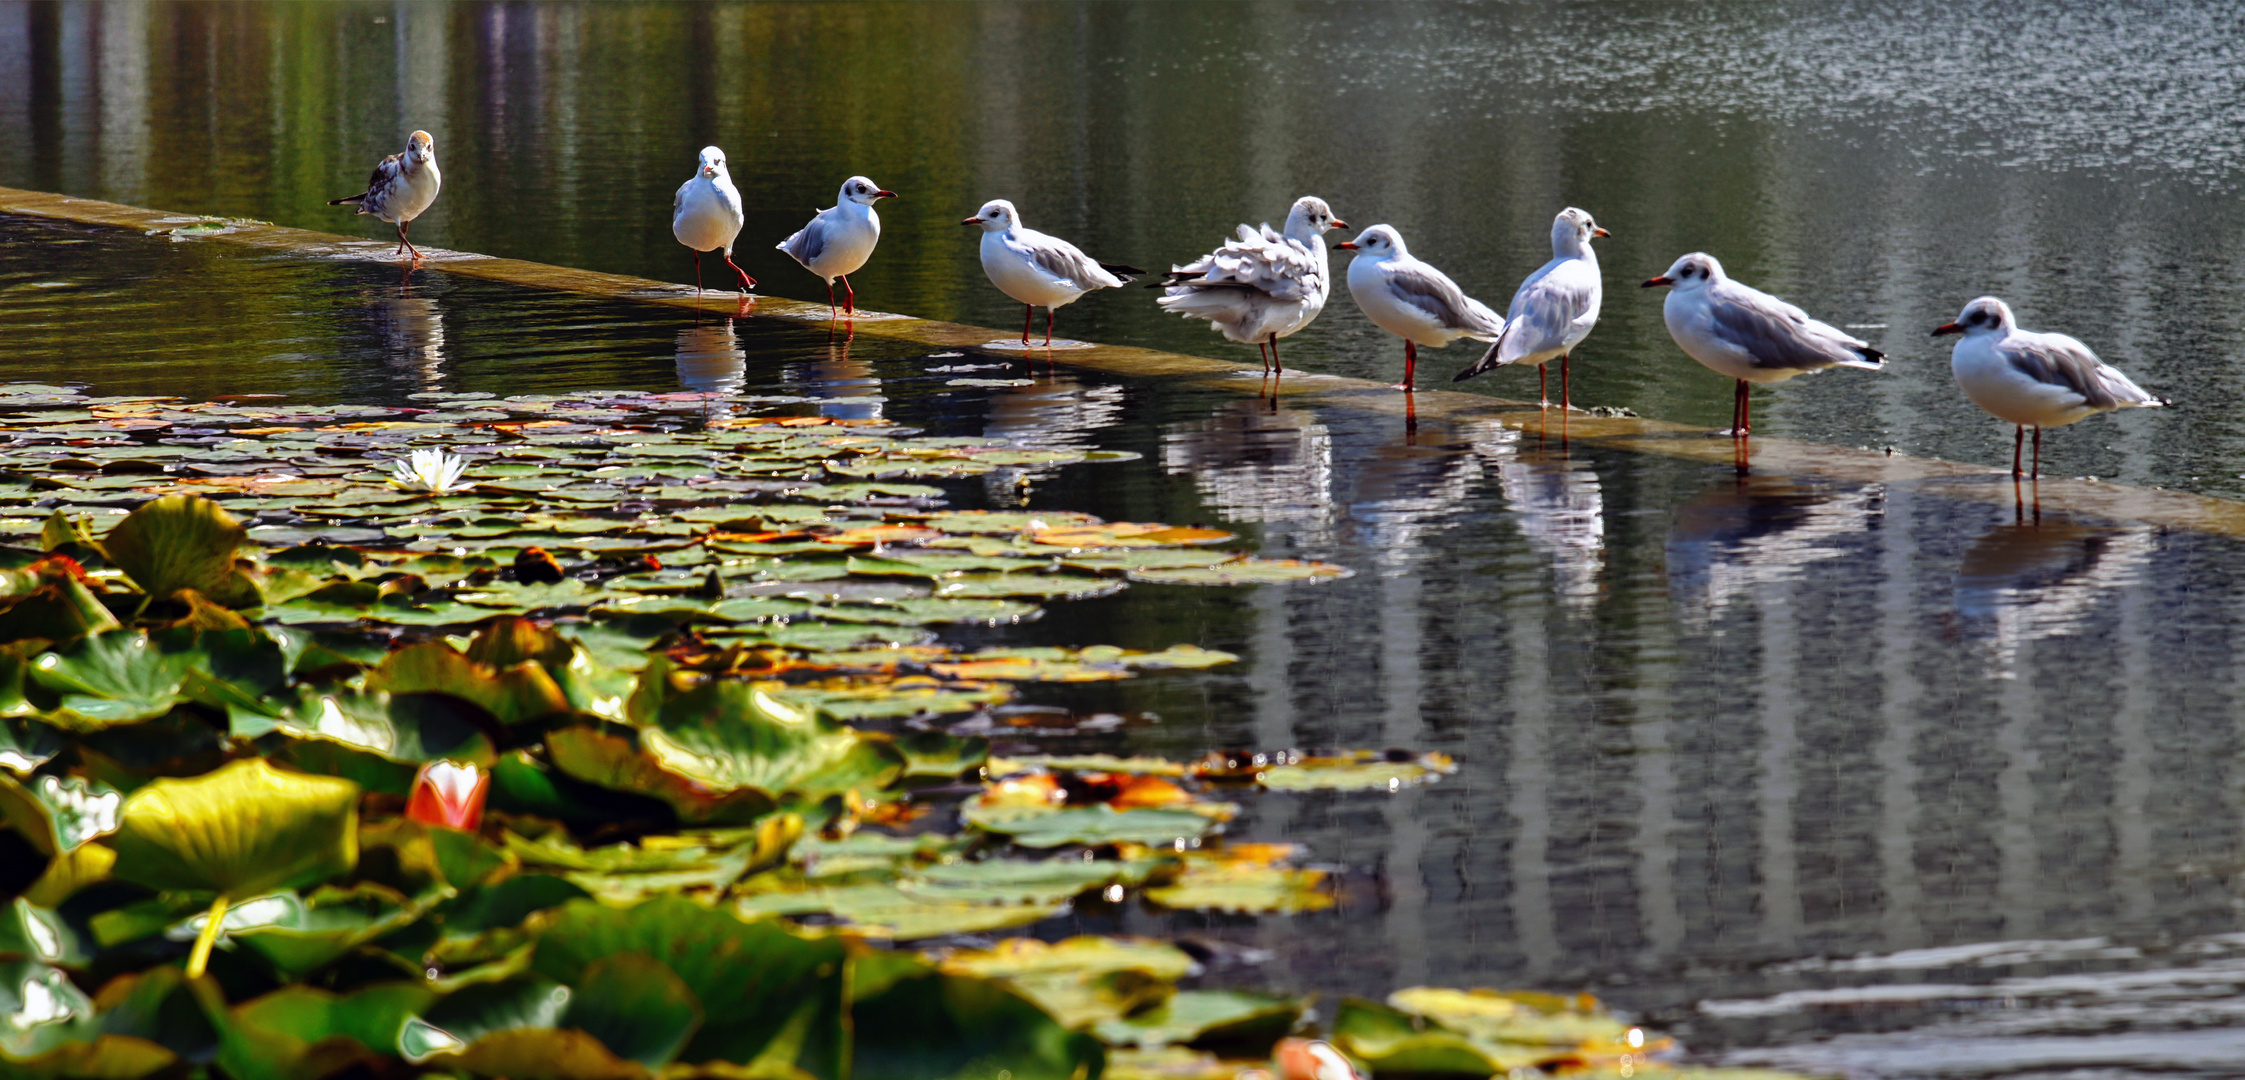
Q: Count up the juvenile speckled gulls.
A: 1